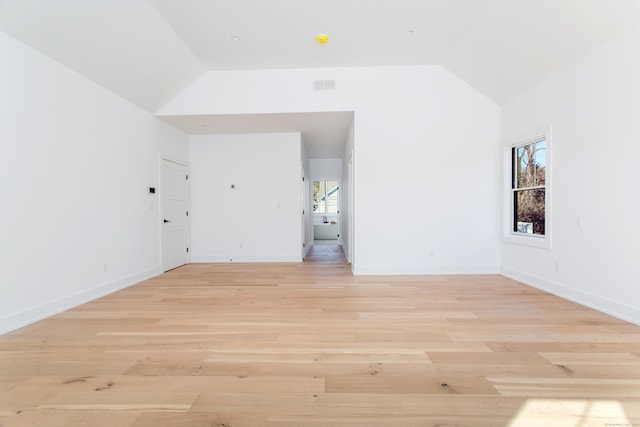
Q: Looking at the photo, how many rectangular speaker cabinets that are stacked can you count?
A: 0